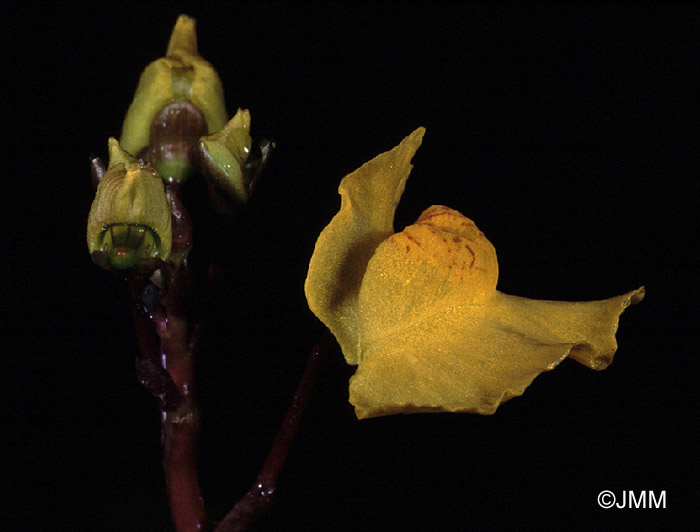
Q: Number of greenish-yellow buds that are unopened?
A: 3